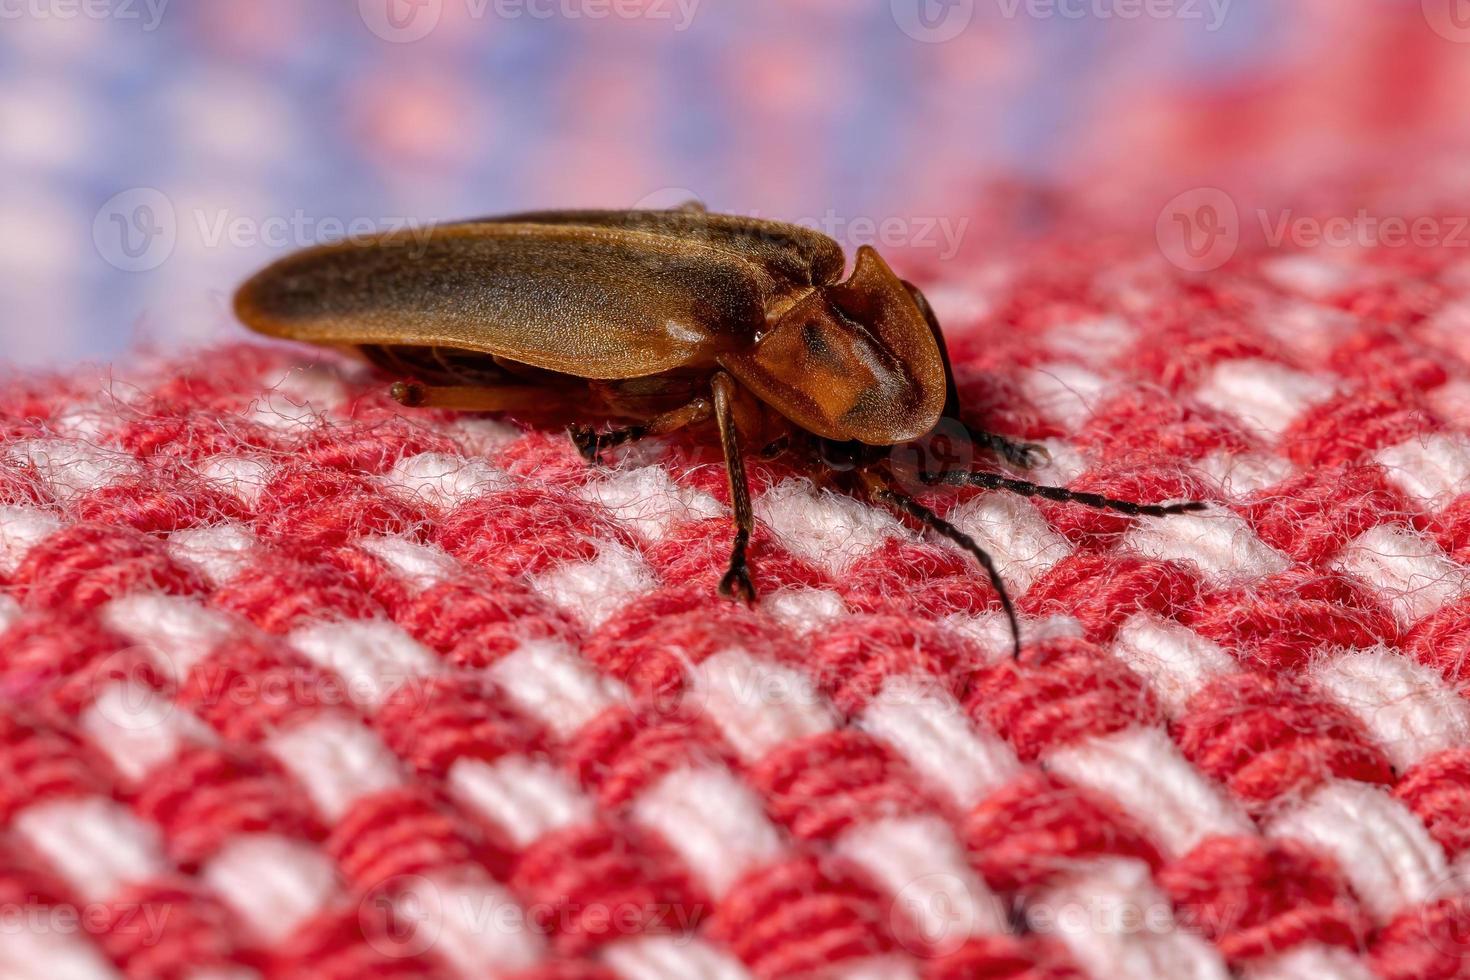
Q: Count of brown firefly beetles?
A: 1